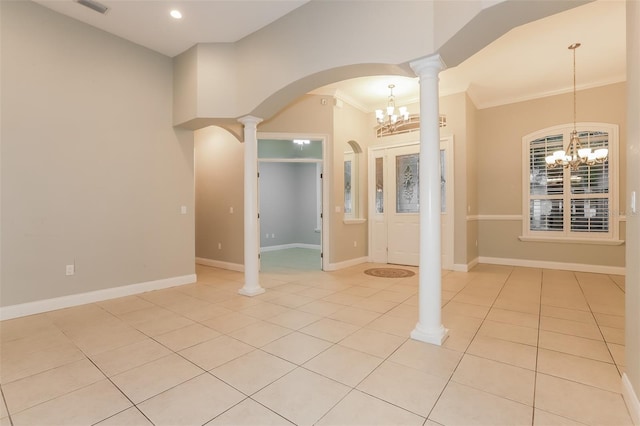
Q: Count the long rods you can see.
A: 2